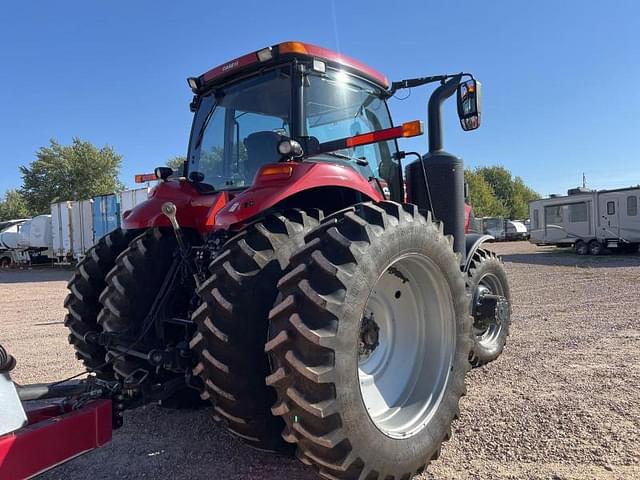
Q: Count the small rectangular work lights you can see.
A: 3